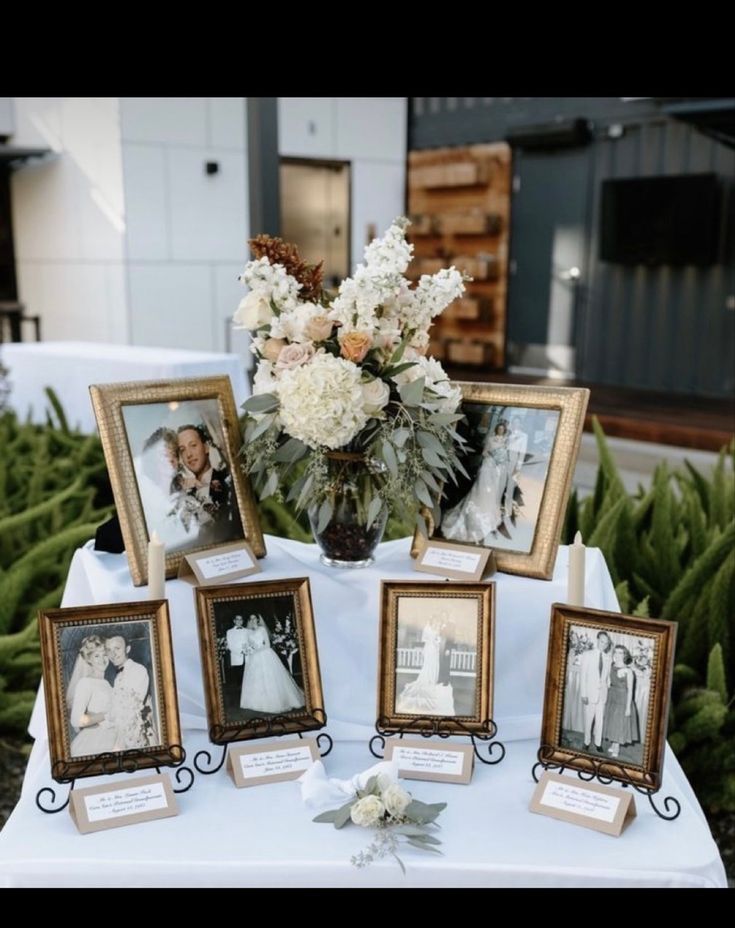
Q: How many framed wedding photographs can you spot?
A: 6